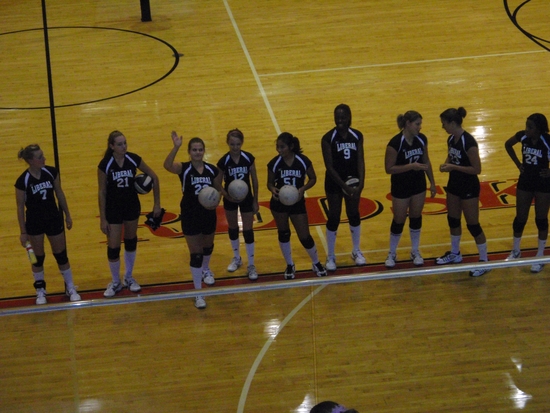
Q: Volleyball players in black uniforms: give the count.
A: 9